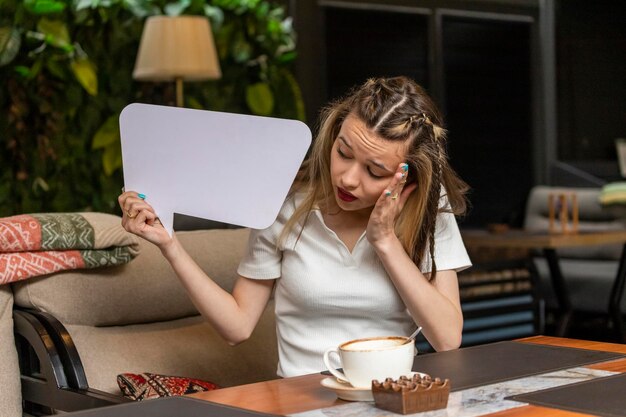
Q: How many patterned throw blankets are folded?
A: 1